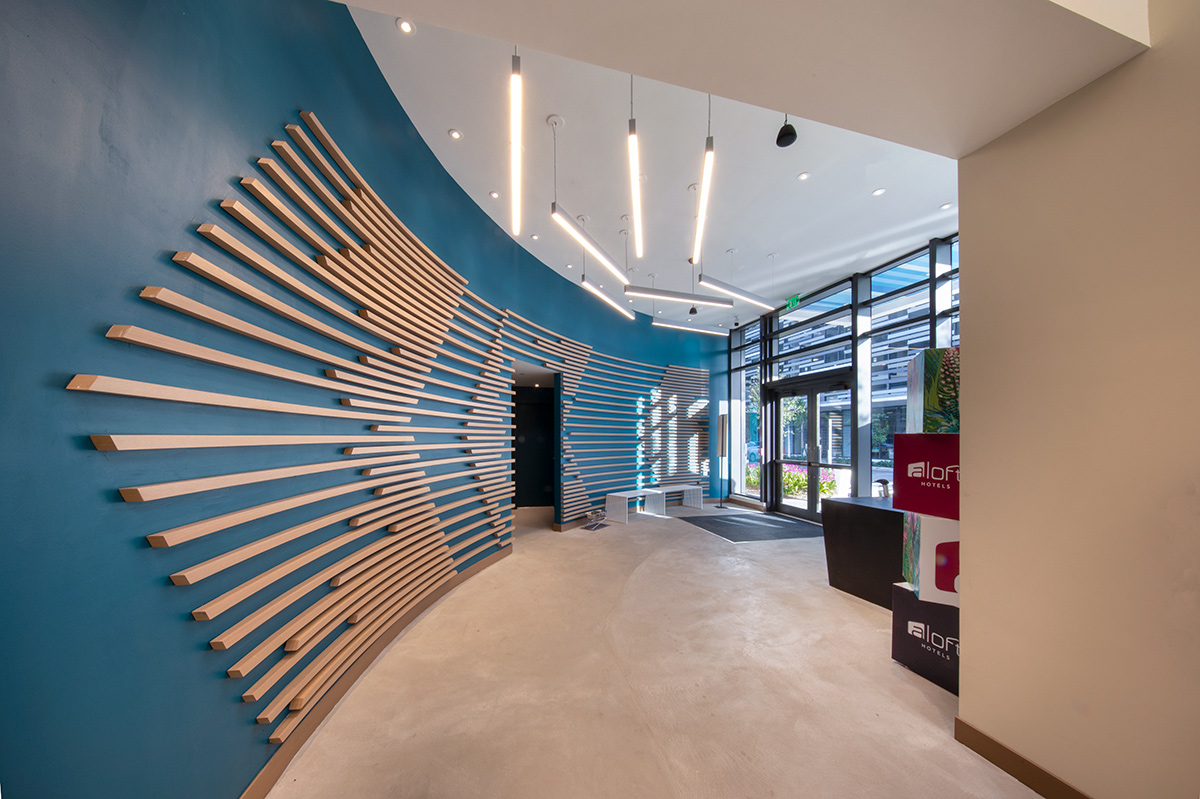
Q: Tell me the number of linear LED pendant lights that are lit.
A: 8